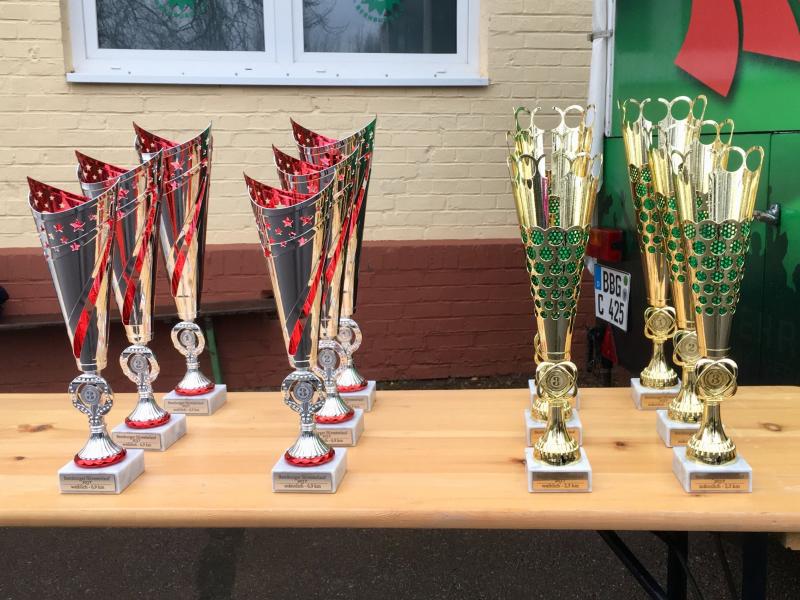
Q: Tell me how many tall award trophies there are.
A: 12